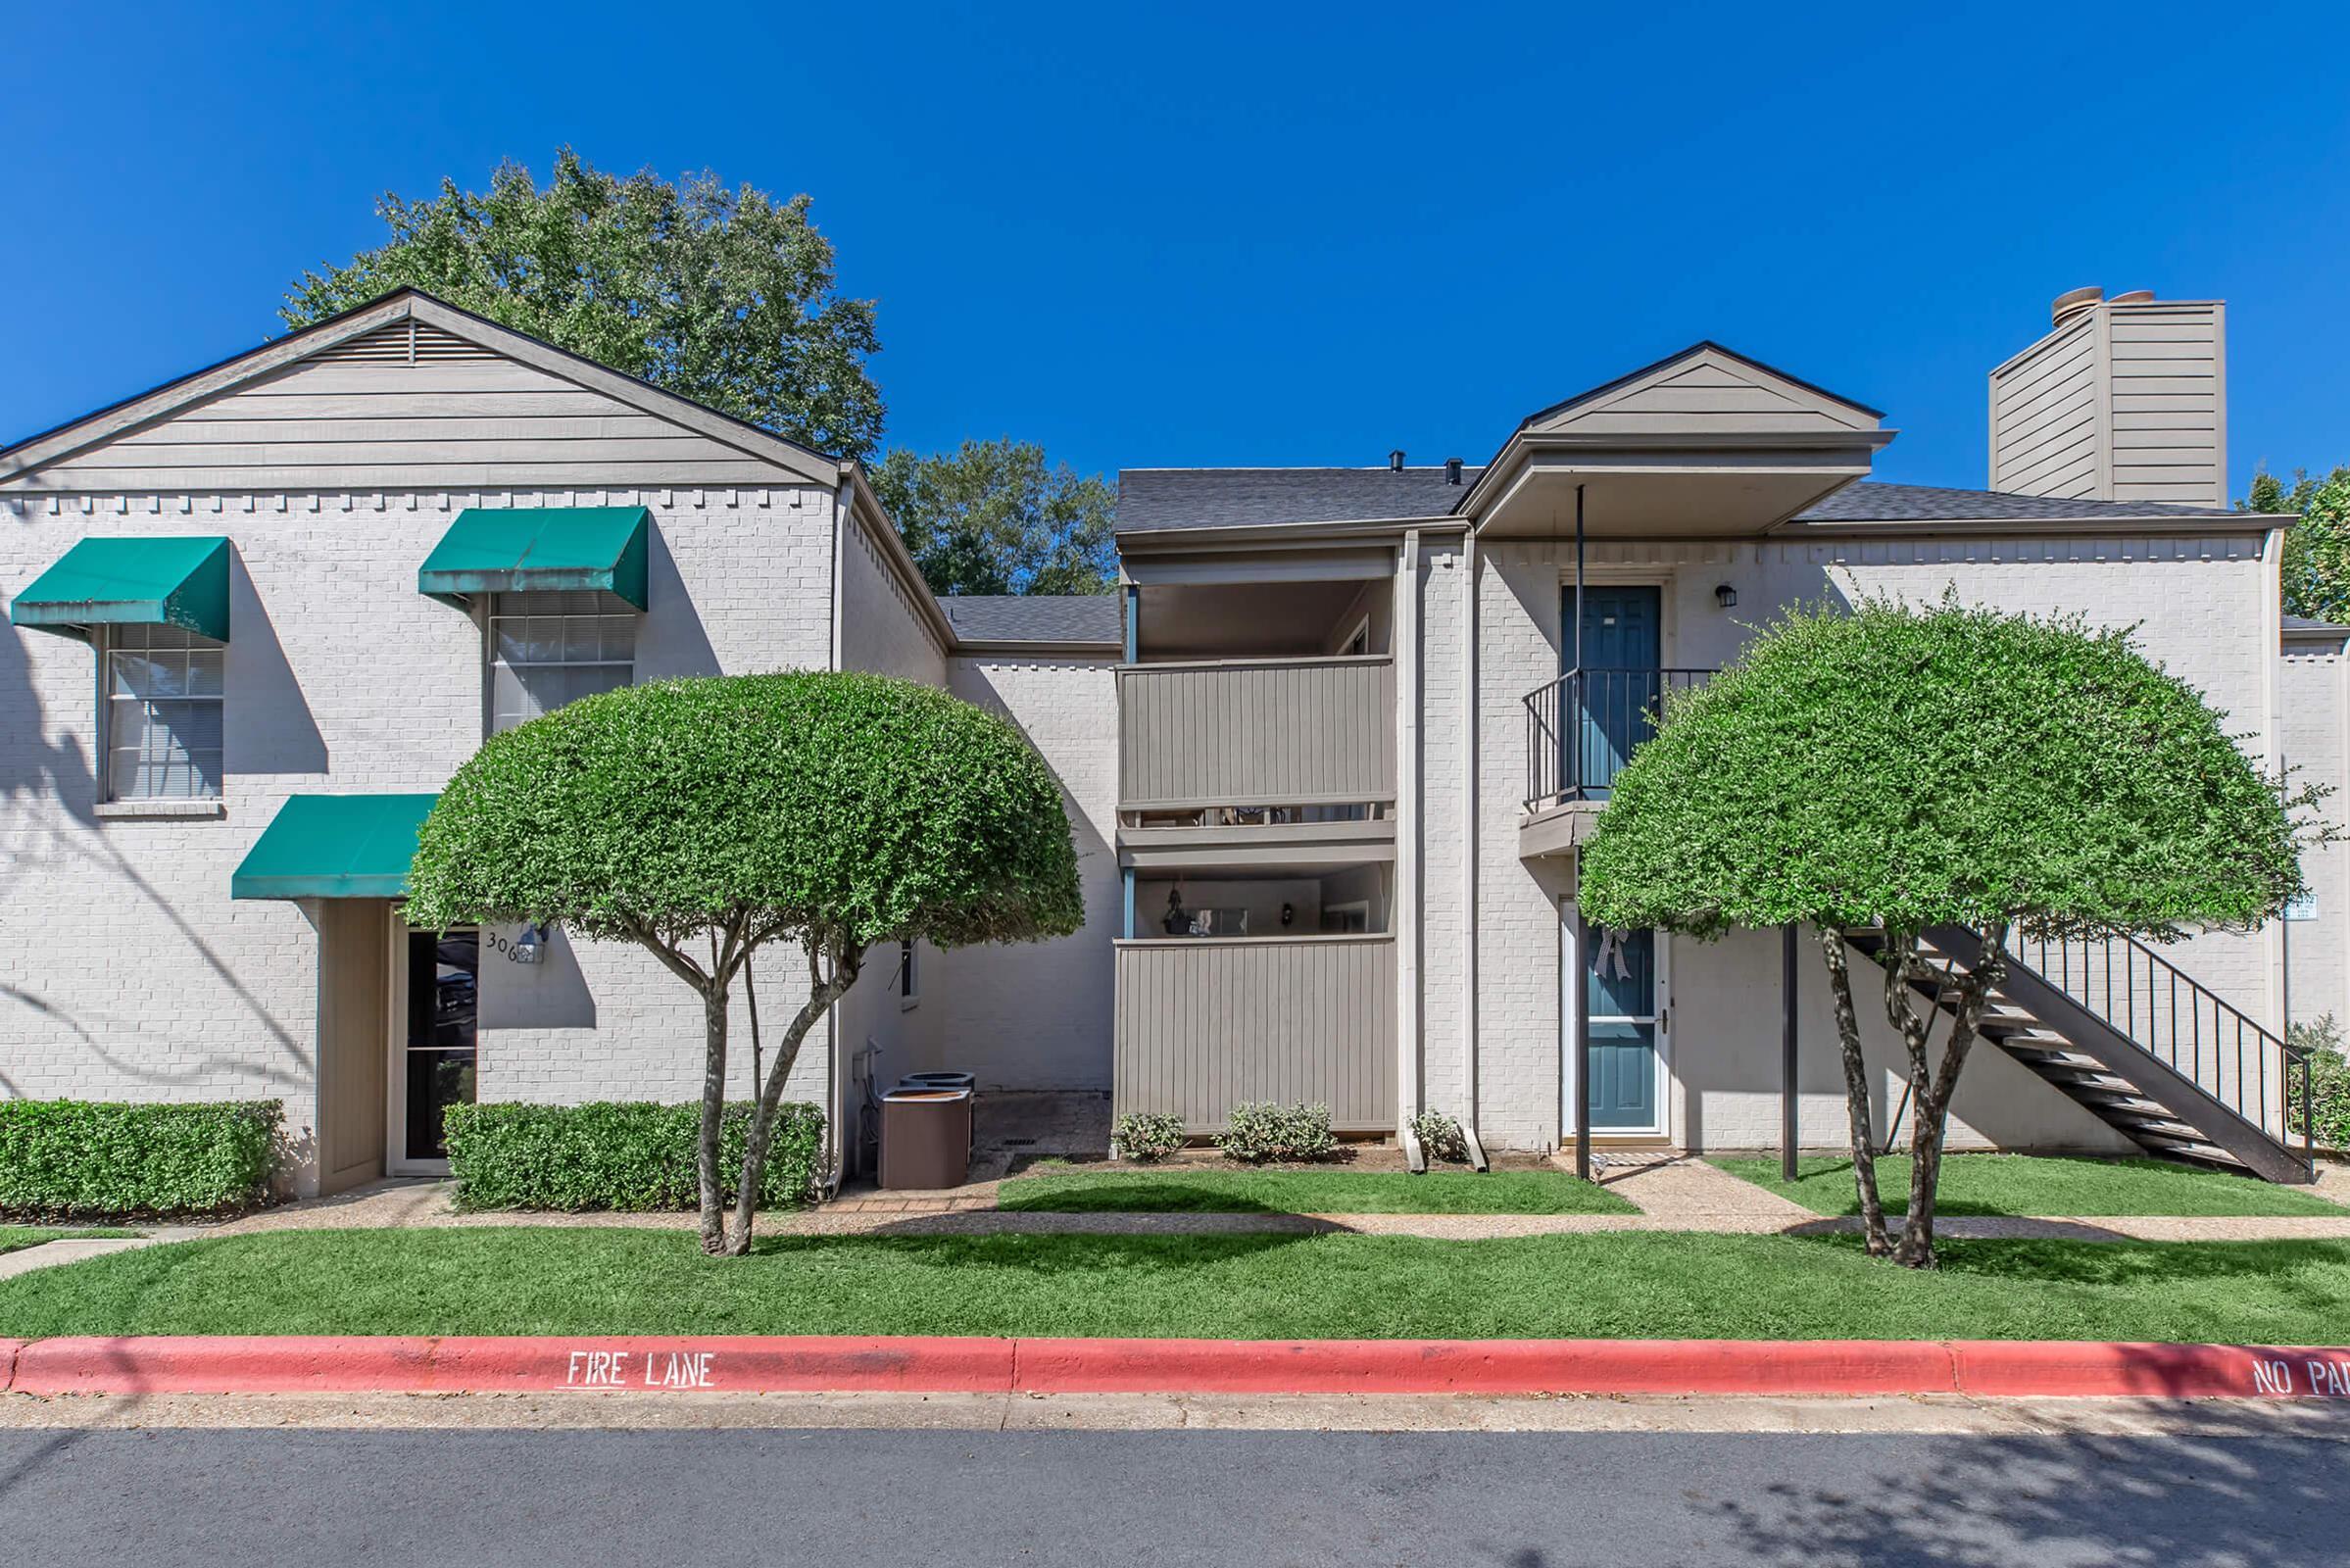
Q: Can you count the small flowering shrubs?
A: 3